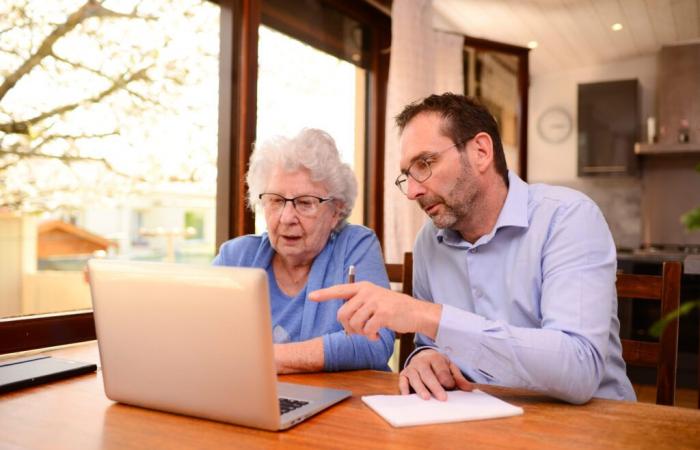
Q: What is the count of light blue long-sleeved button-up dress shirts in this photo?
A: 1